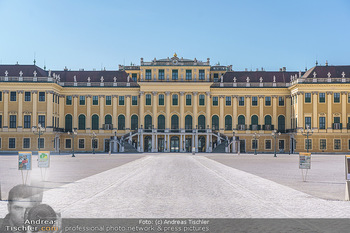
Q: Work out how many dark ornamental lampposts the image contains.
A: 6